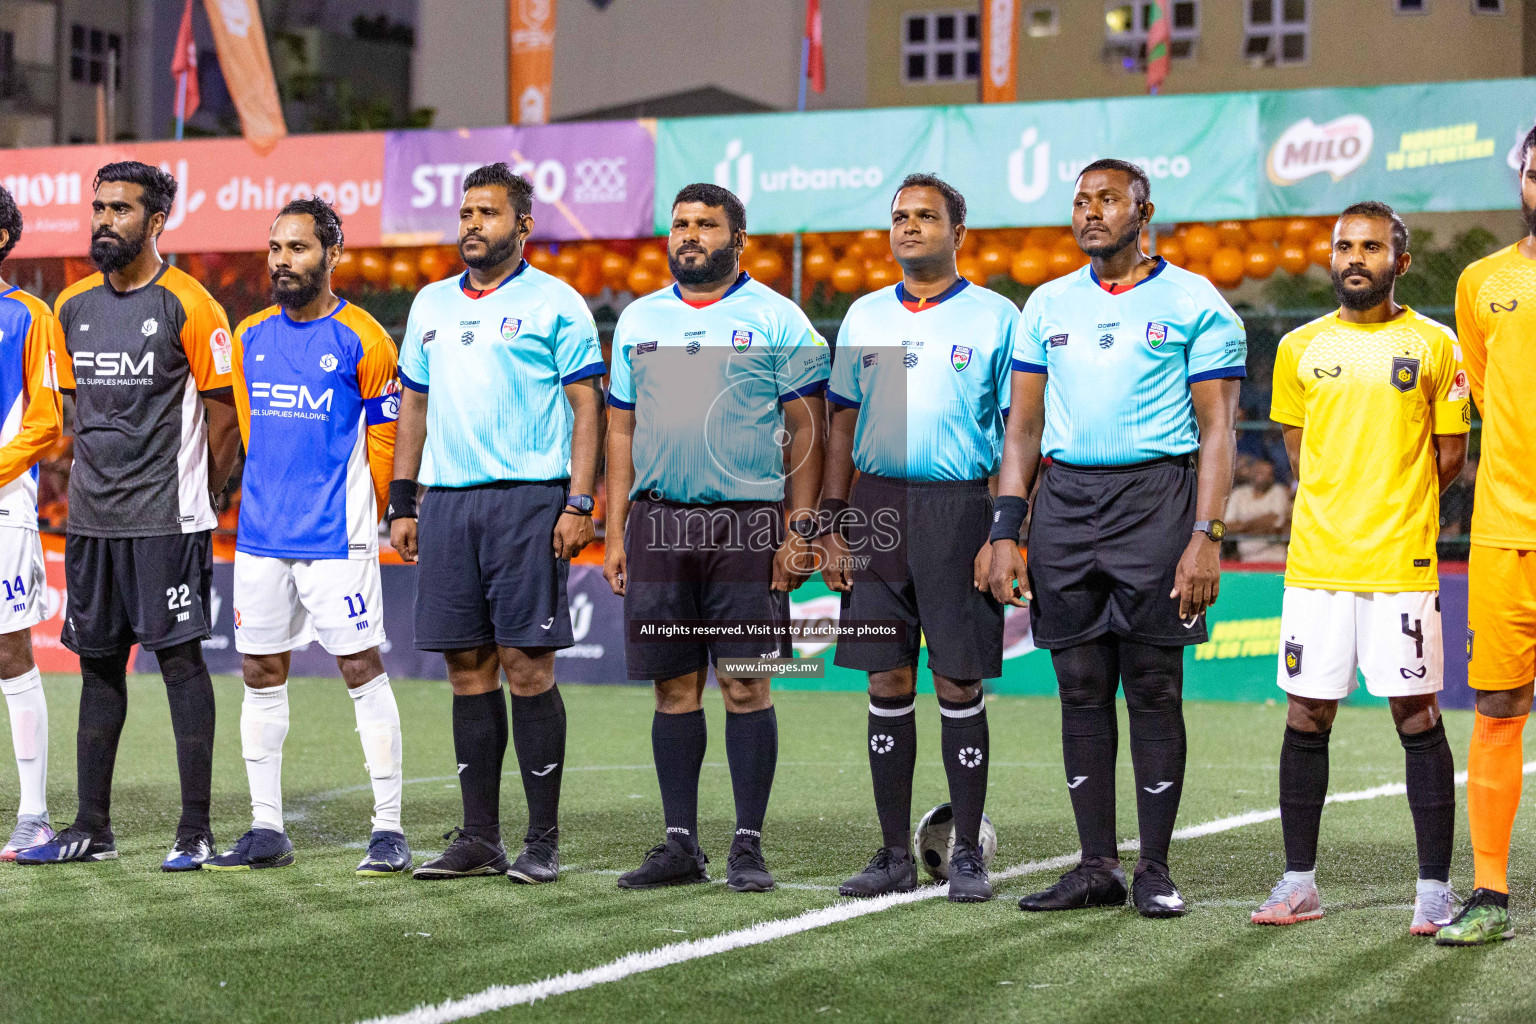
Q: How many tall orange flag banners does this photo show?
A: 3